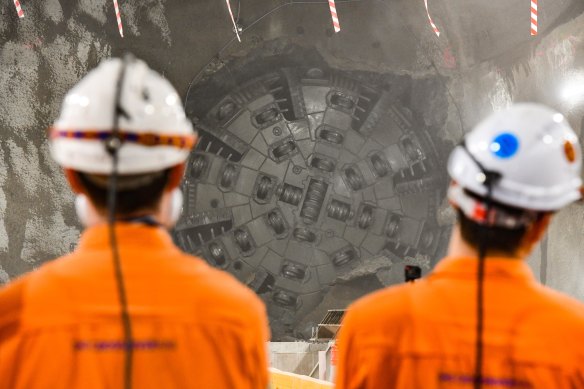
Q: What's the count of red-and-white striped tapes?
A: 6